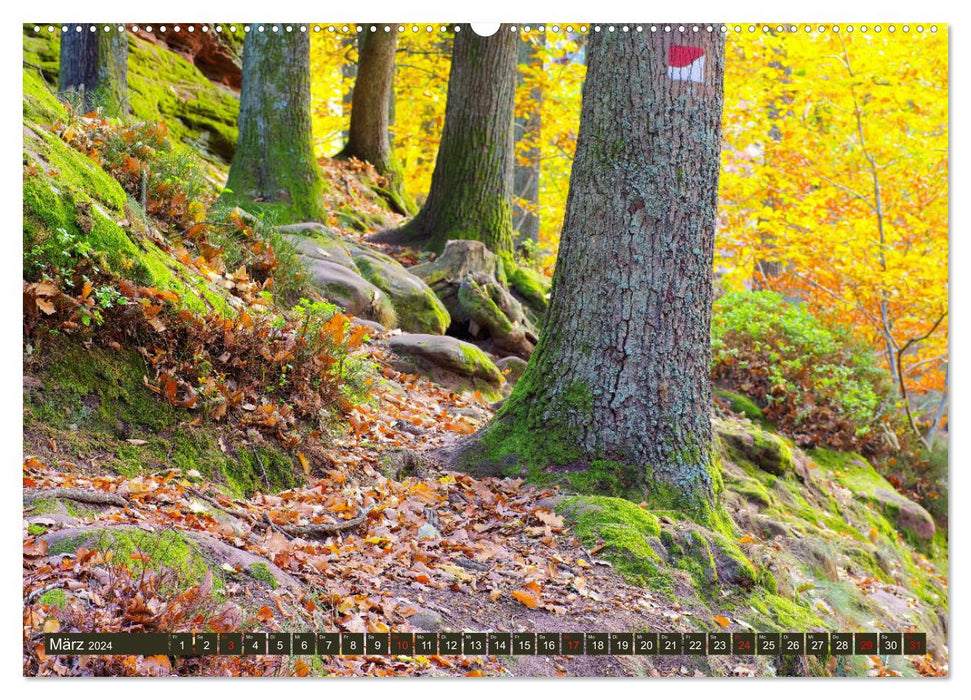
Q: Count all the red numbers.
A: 6